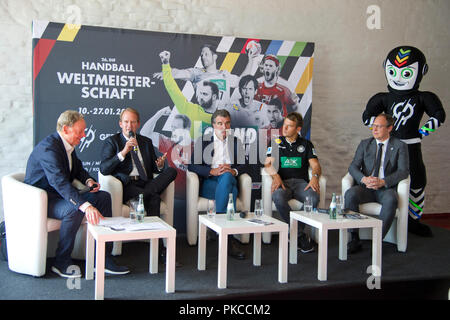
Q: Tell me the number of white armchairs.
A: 5